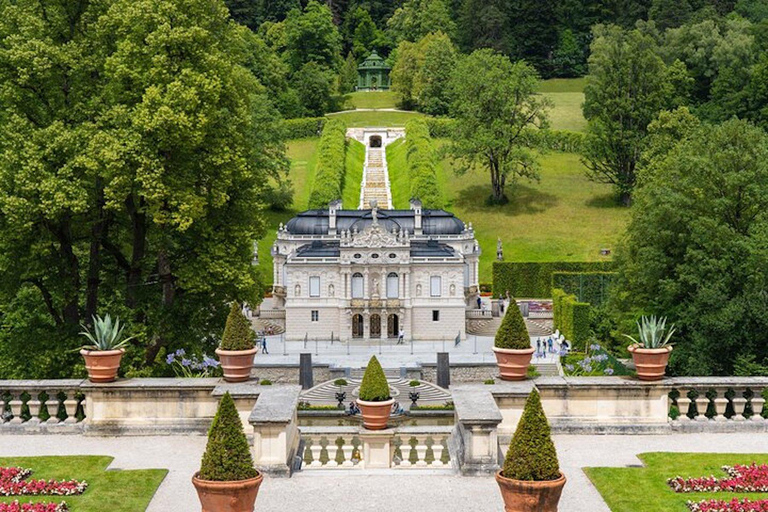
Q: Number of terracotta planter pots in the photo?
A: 7